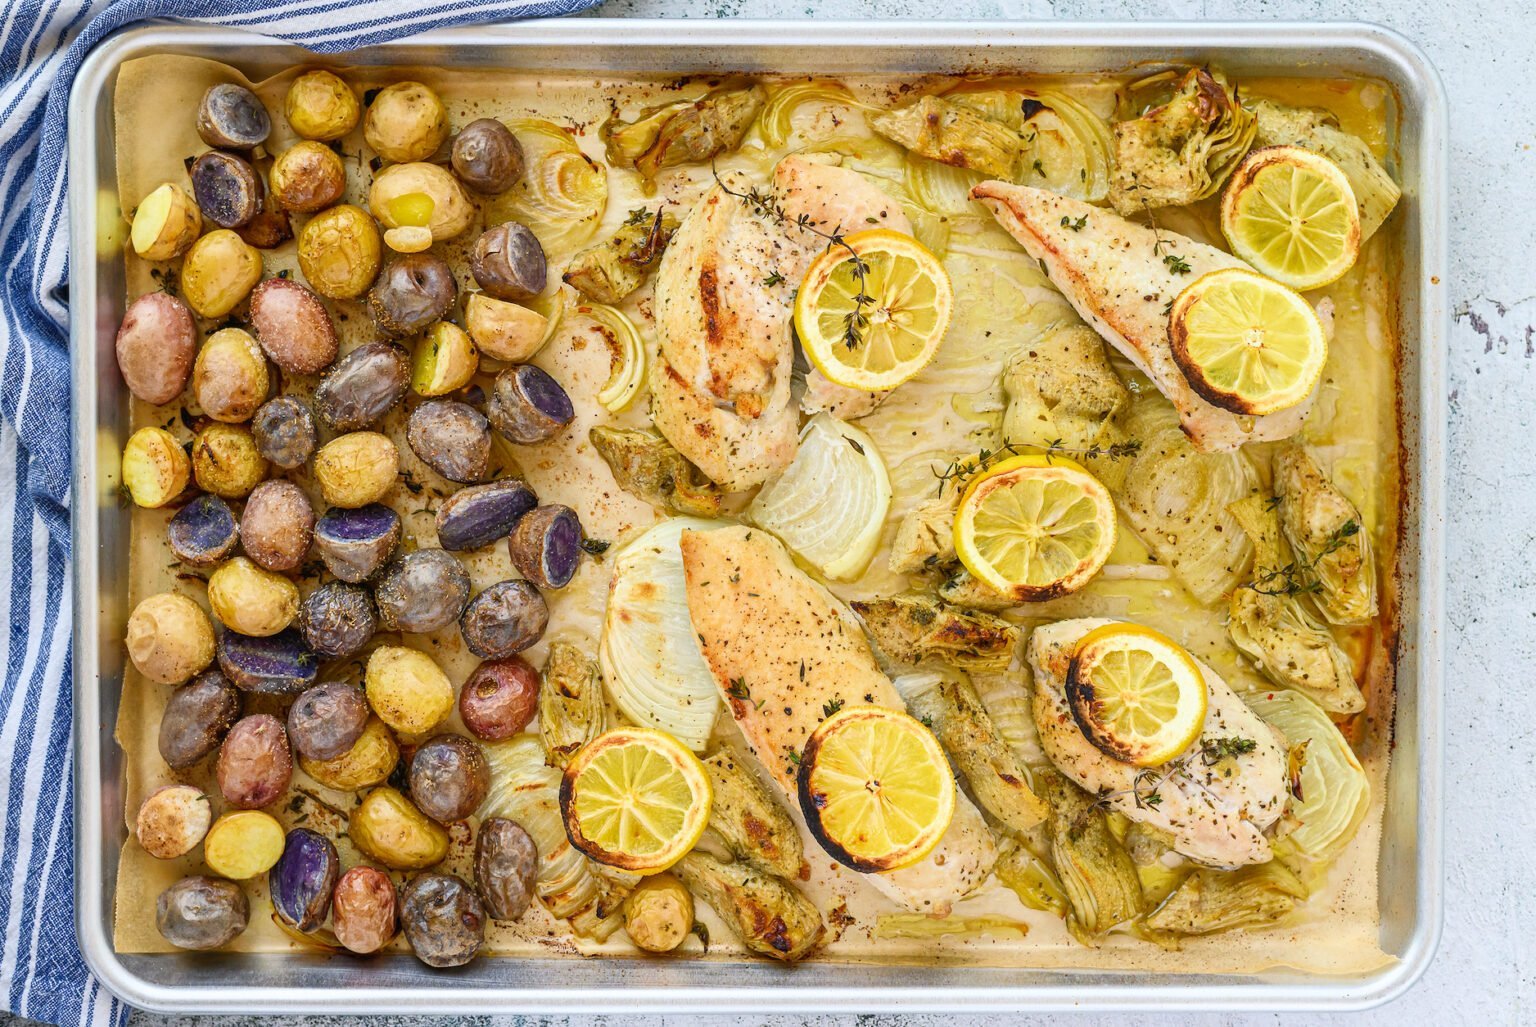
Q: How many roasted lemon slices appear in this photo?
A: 7